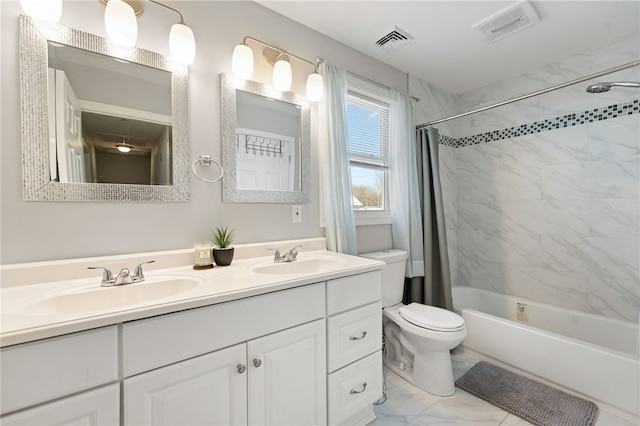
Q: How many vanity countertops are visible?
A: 1